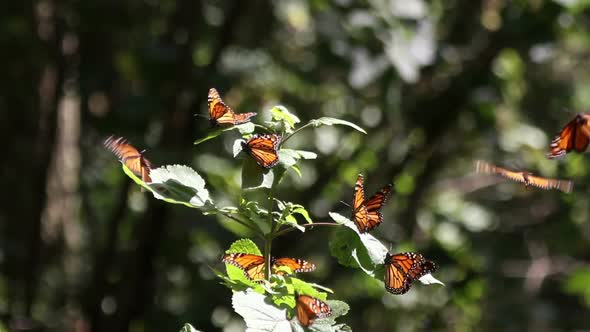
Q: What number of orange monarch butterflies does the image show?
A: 9